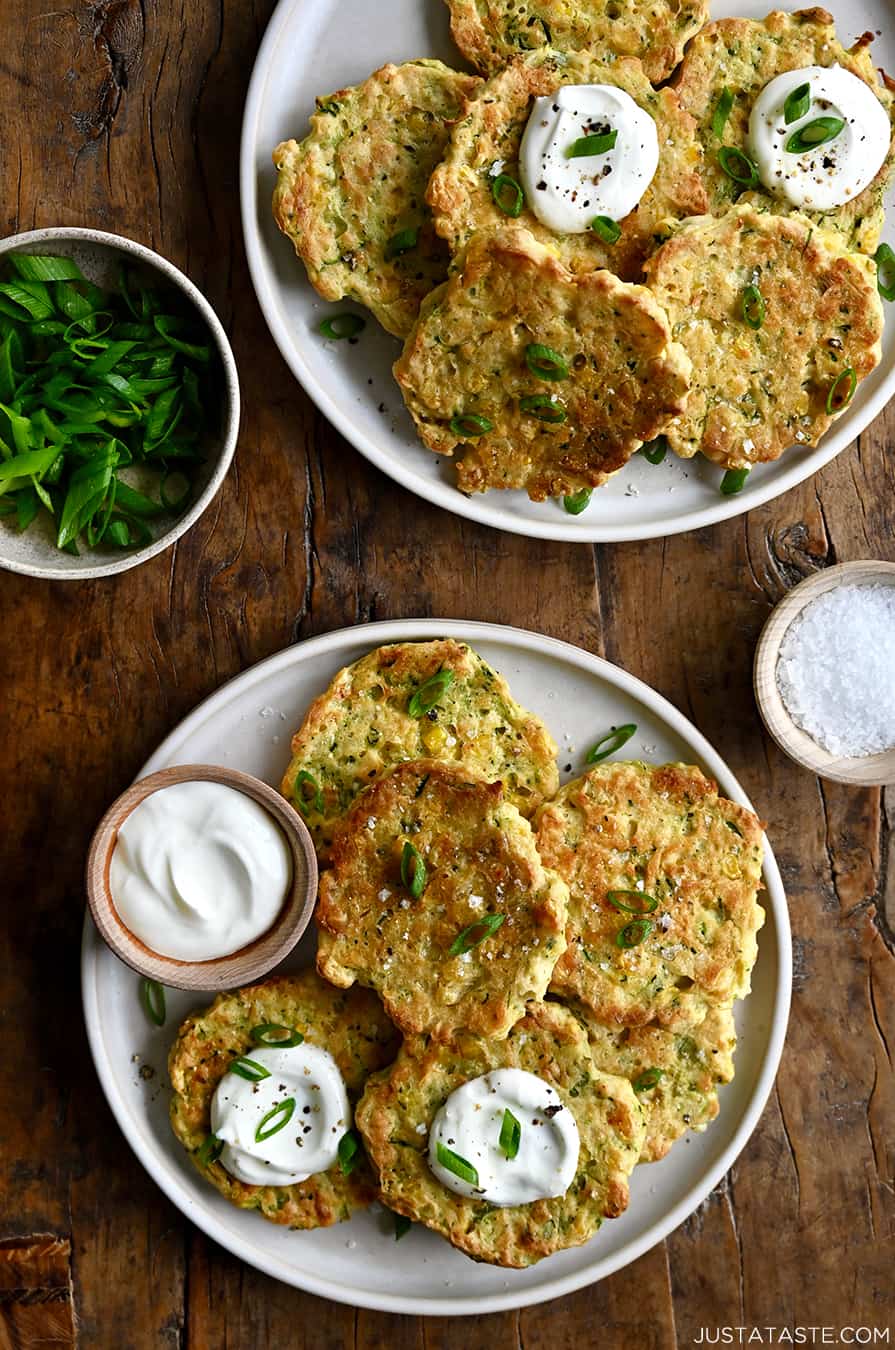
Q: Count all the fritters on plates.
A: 12